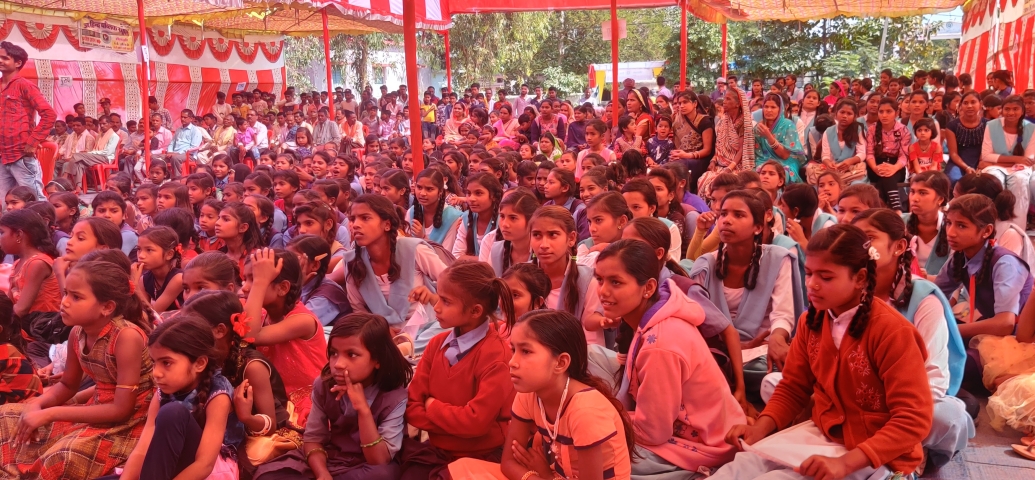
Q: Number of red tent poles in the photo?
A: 7